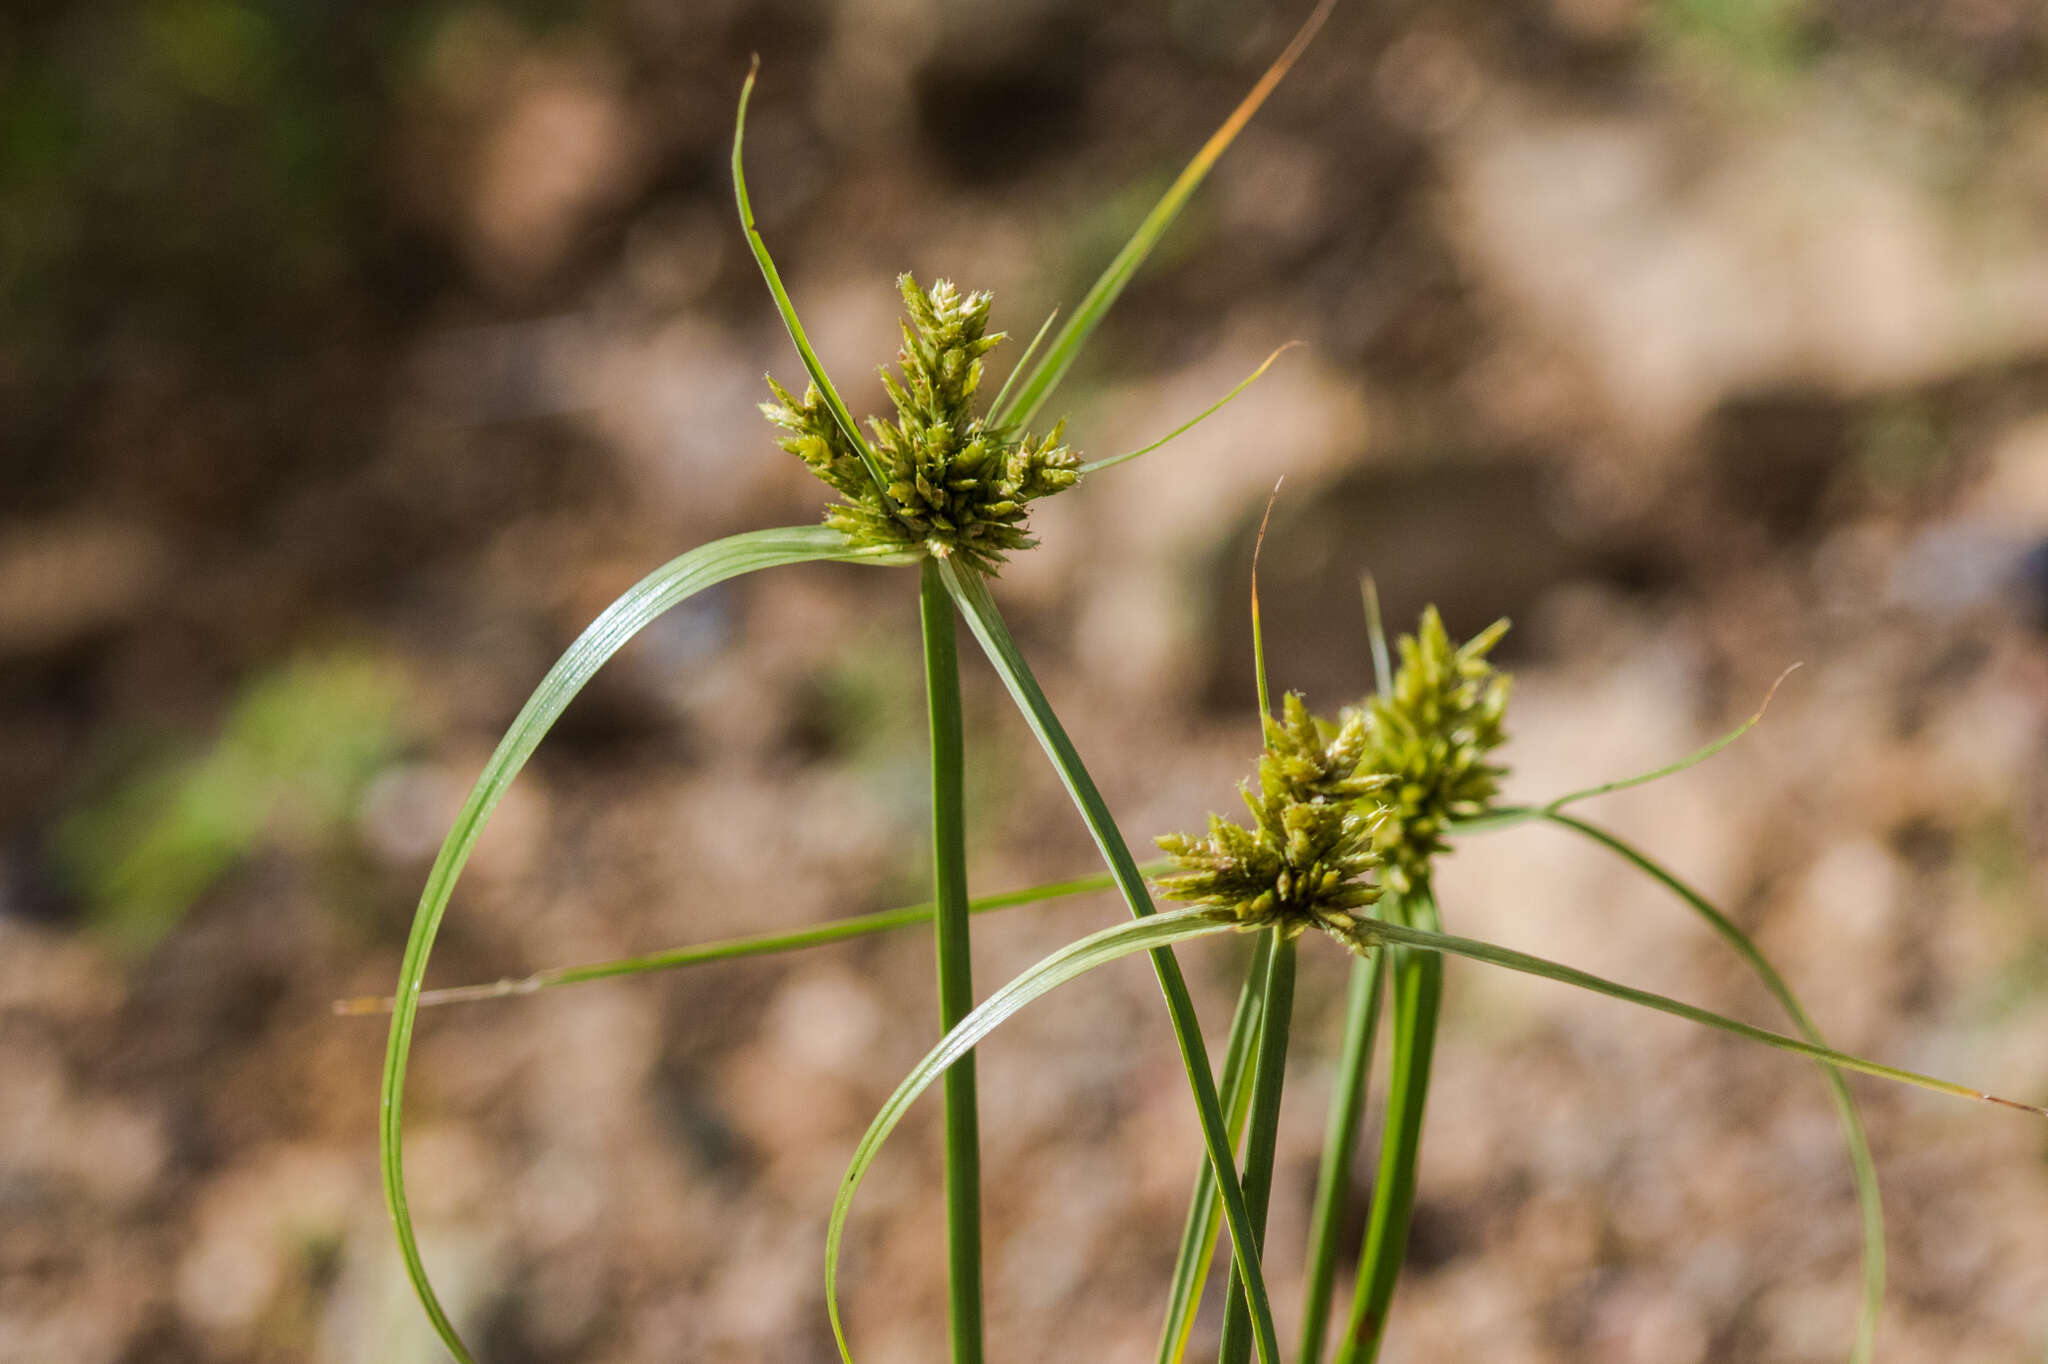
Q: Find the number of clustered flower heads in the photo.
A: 3